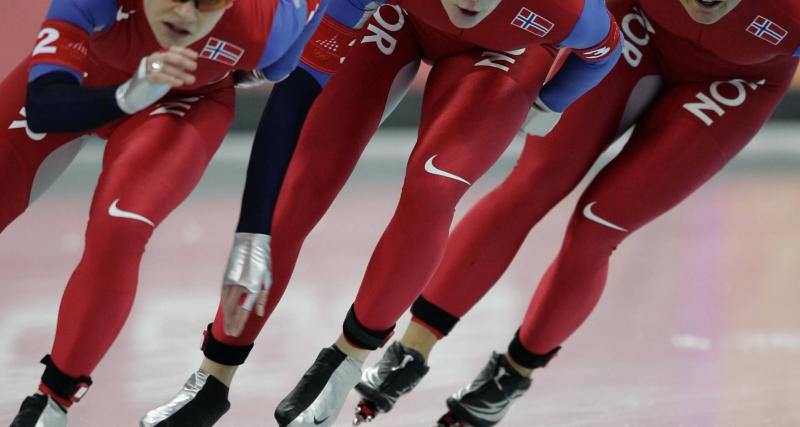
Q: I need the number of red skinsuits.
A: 3